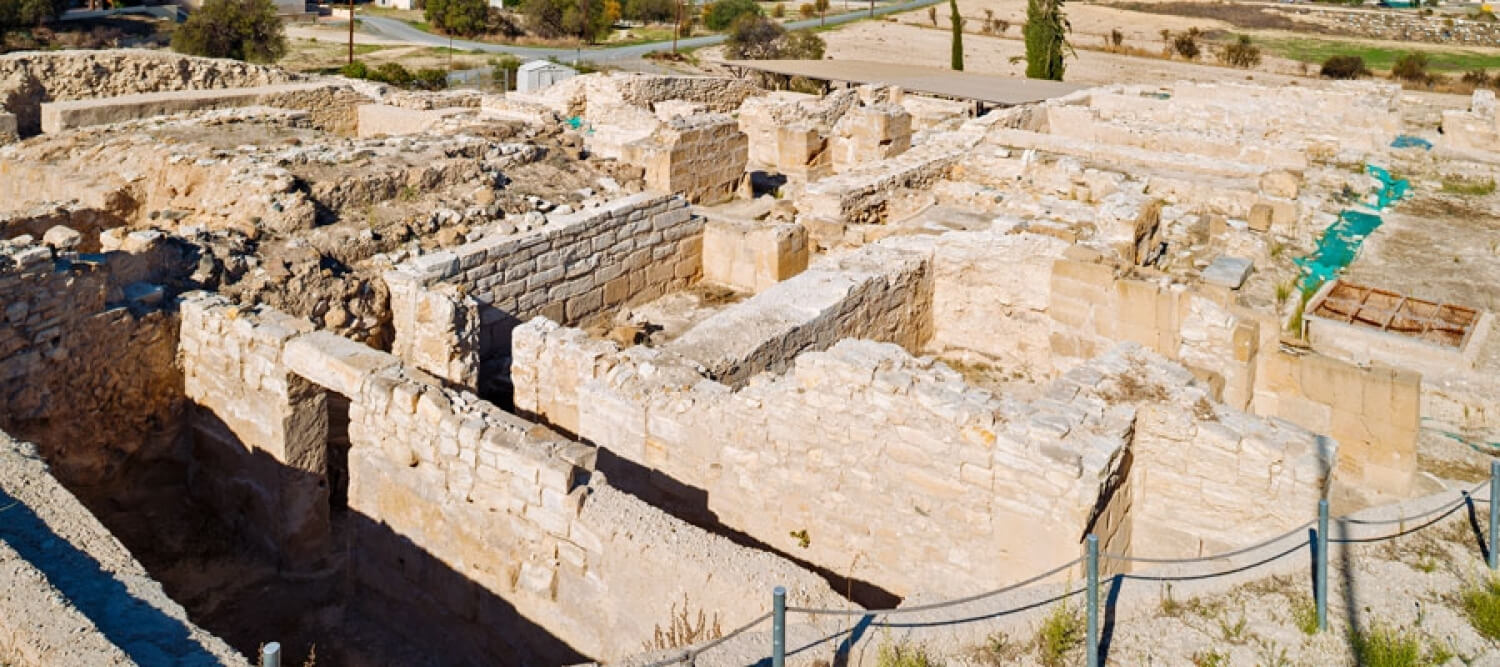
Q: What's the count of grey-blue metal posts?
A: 5